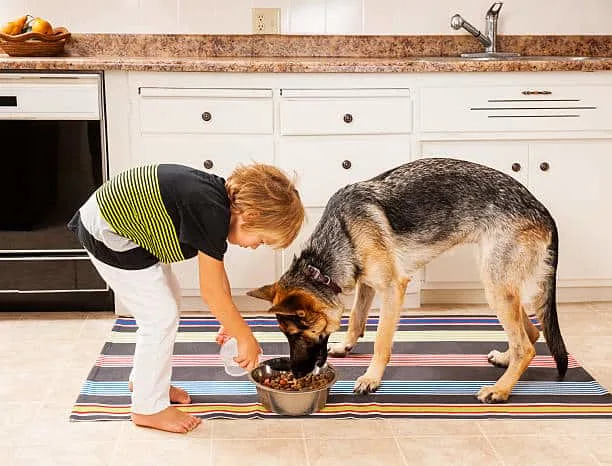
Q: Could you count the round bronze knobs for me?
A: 6